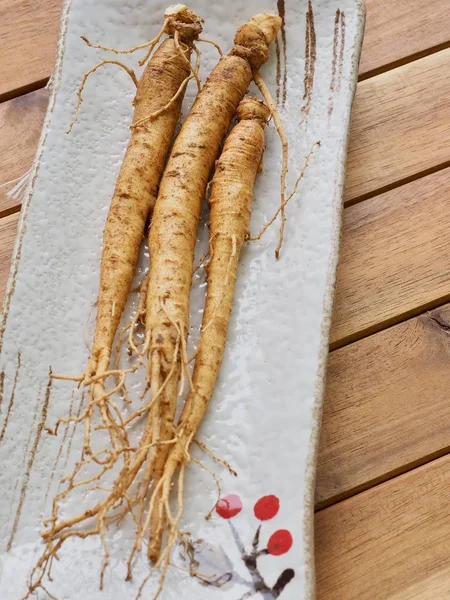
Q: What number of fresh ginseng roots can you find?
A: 3